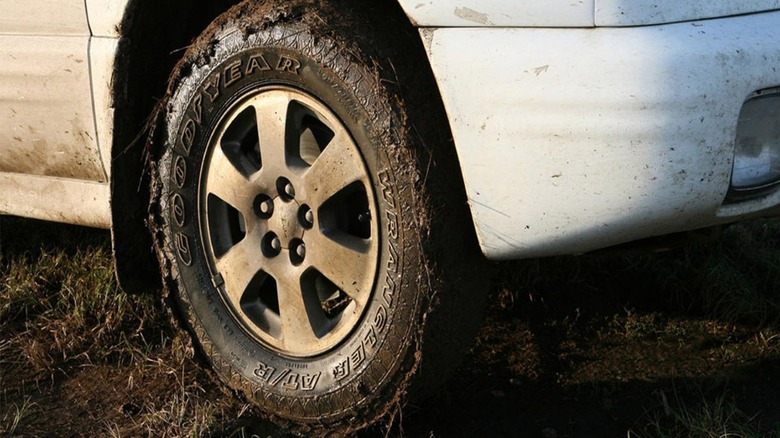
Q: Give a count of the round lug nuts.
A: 5